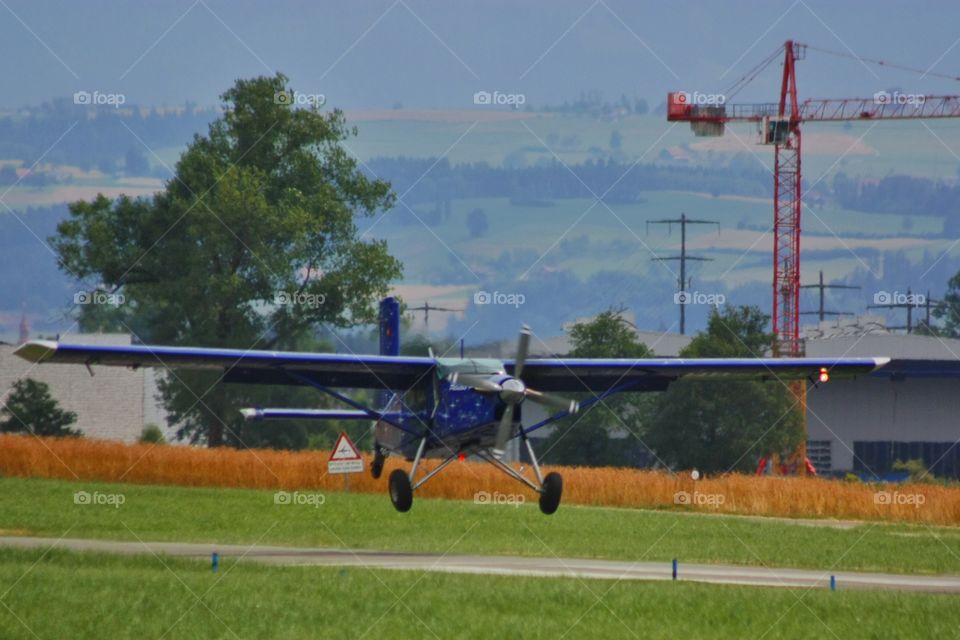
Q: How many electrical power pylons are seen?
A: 5